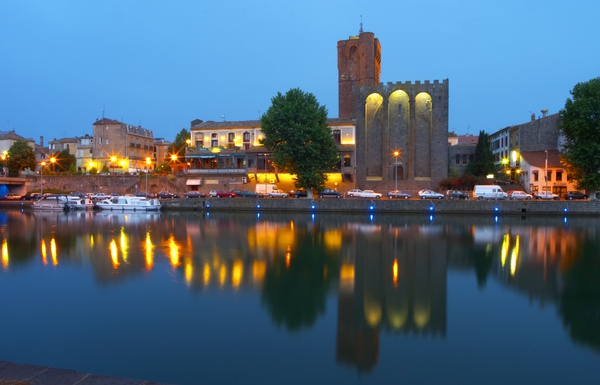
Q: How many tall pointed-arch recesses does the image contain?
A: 3